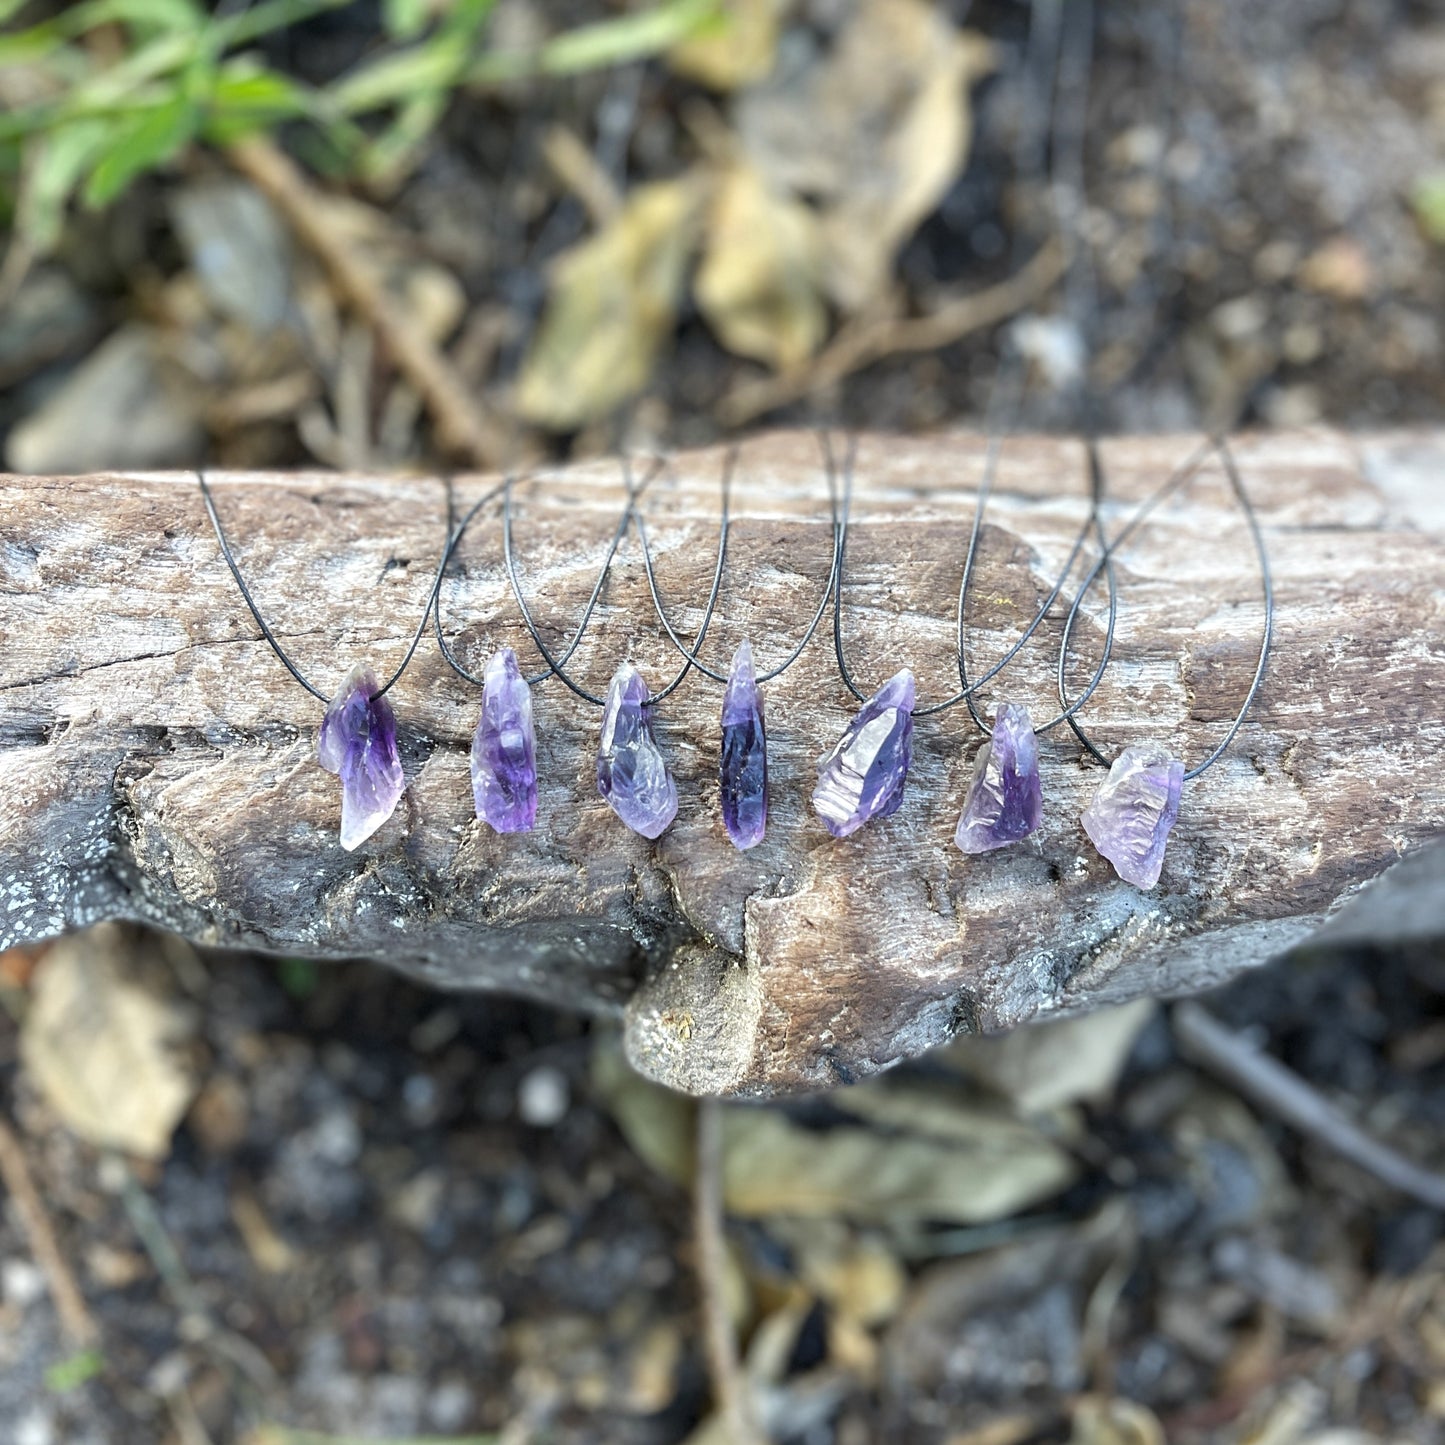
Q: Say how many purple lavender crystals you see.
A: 7